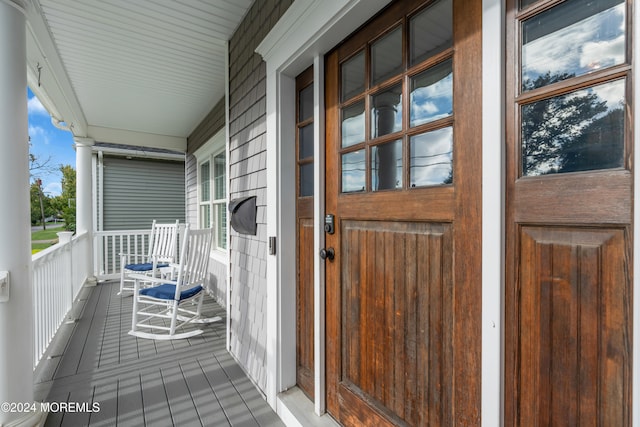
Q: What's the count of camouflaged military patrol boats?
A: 0